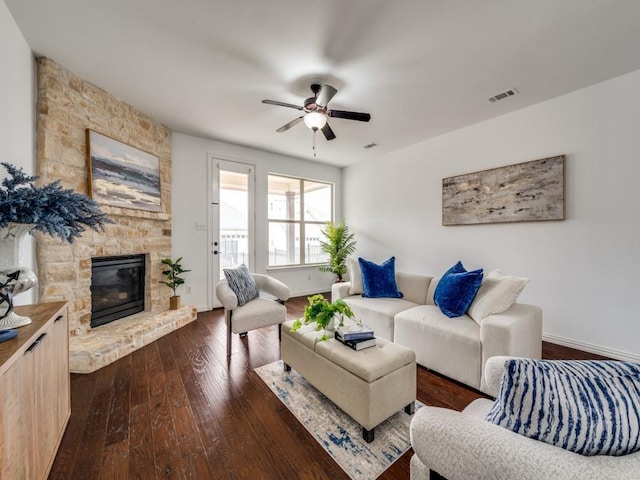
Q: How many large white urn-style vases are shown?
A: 1